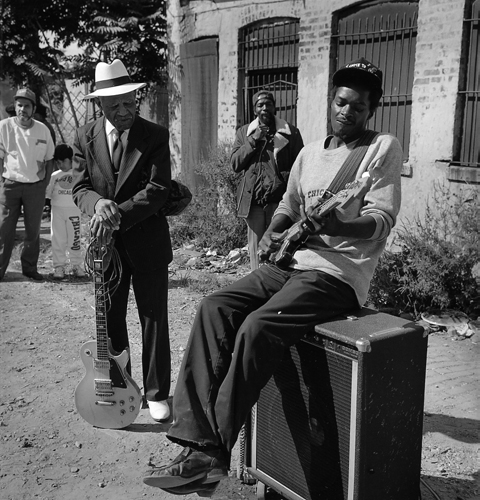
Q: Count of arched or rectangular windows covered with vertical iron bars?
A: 3